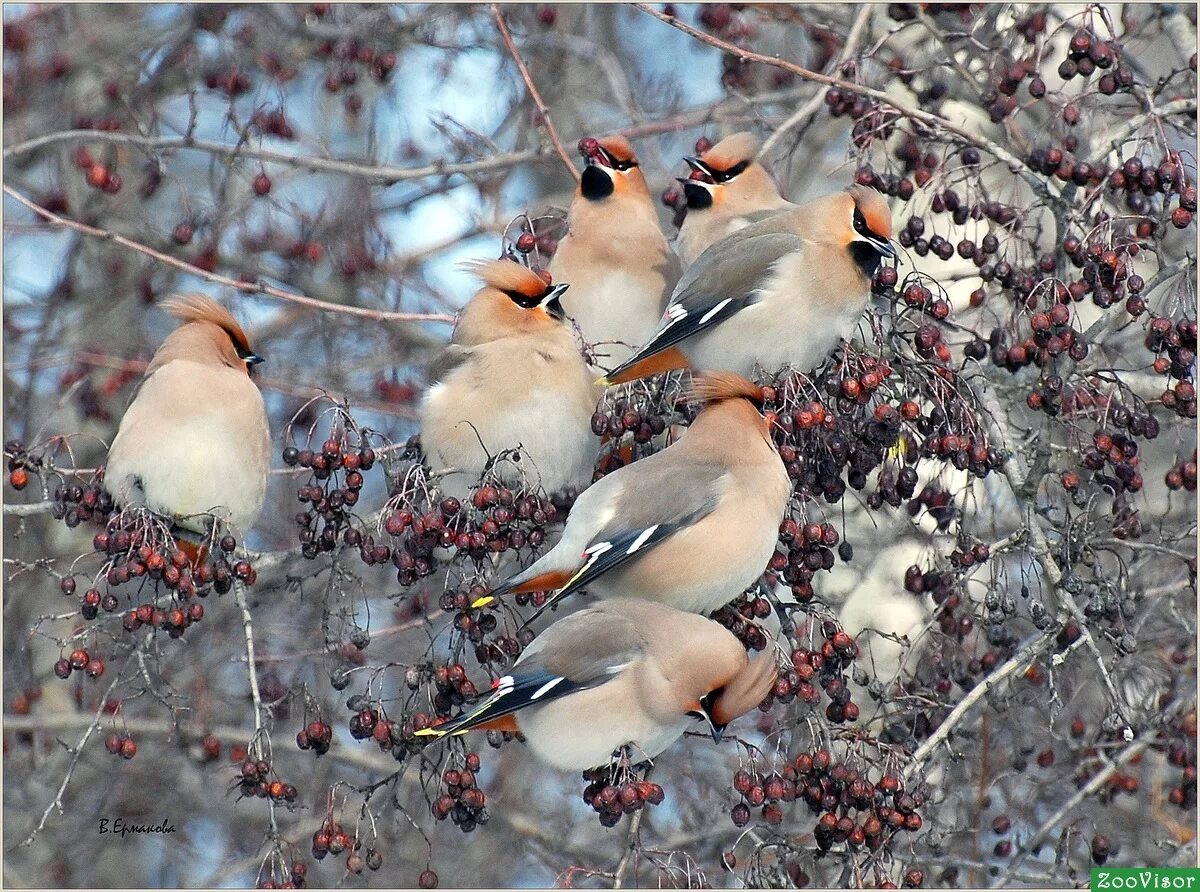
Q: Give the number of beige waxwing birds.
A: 7